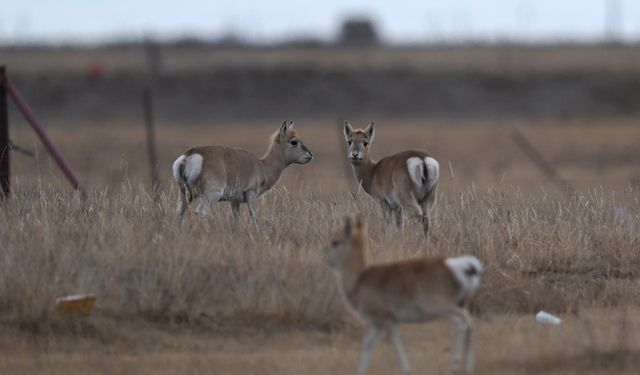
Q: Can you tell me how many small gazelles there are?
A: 3